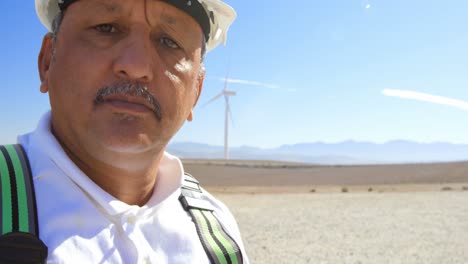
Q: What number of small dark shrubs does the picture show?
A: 5